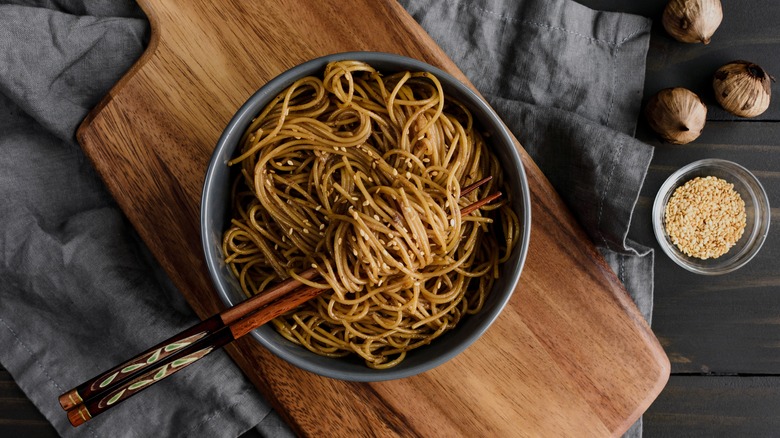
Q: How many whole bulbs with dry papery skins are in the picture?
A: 3